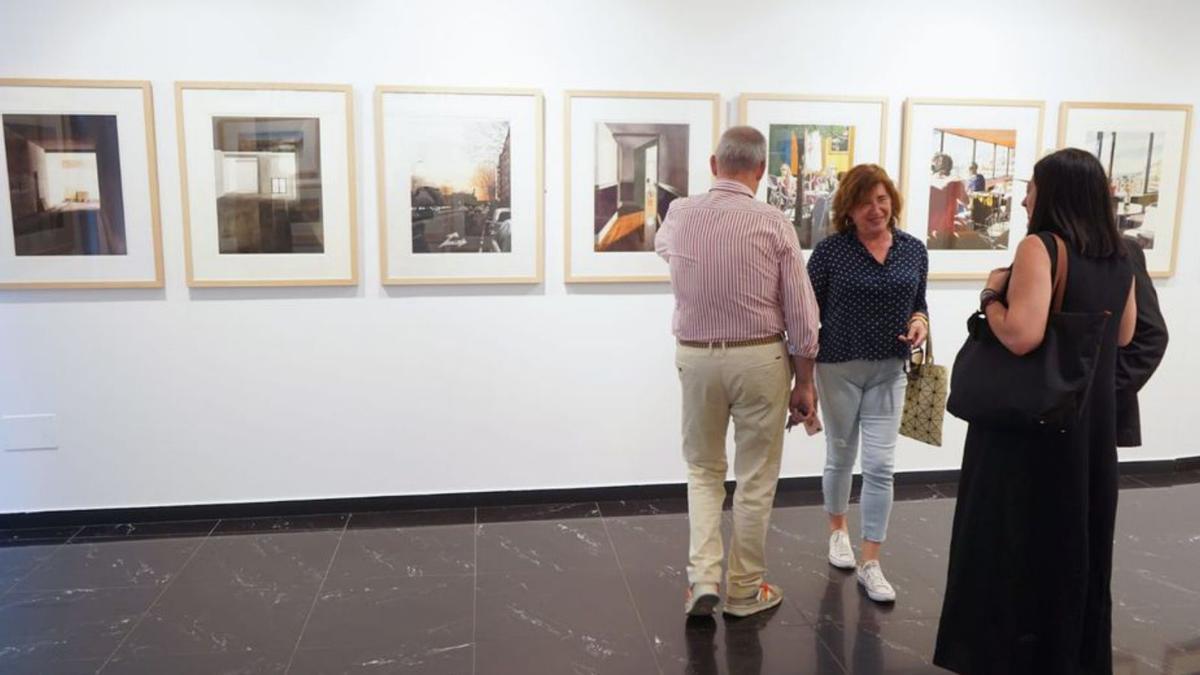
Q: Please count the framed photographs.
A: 7